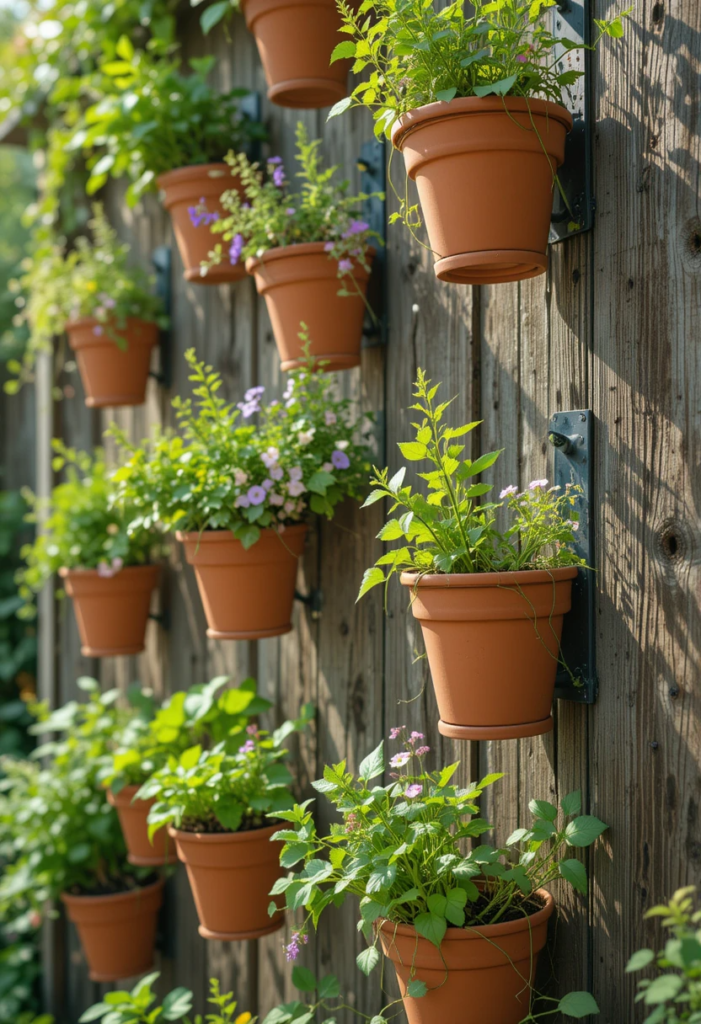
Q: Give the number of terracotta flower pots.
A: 12